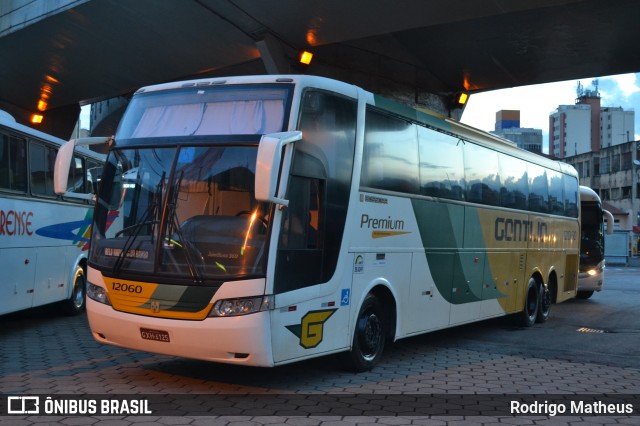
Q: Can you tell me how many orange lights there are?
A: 3